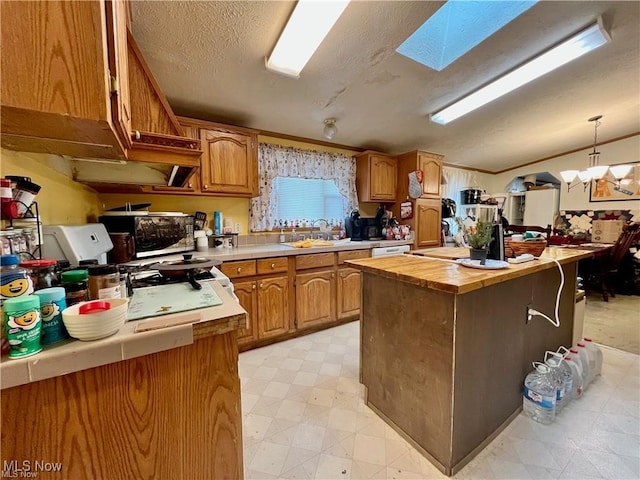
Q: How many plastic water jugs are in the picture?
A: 7